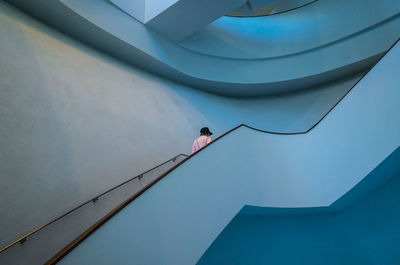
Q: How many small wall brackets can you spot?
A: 4